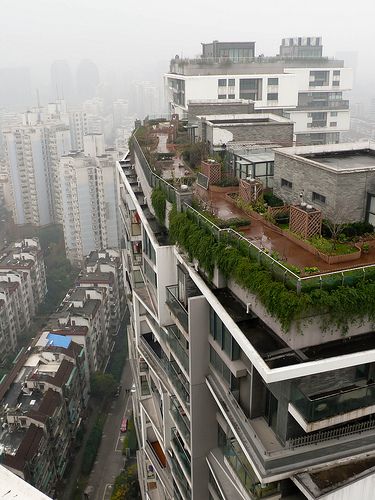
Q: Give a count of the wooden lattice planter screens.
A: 3